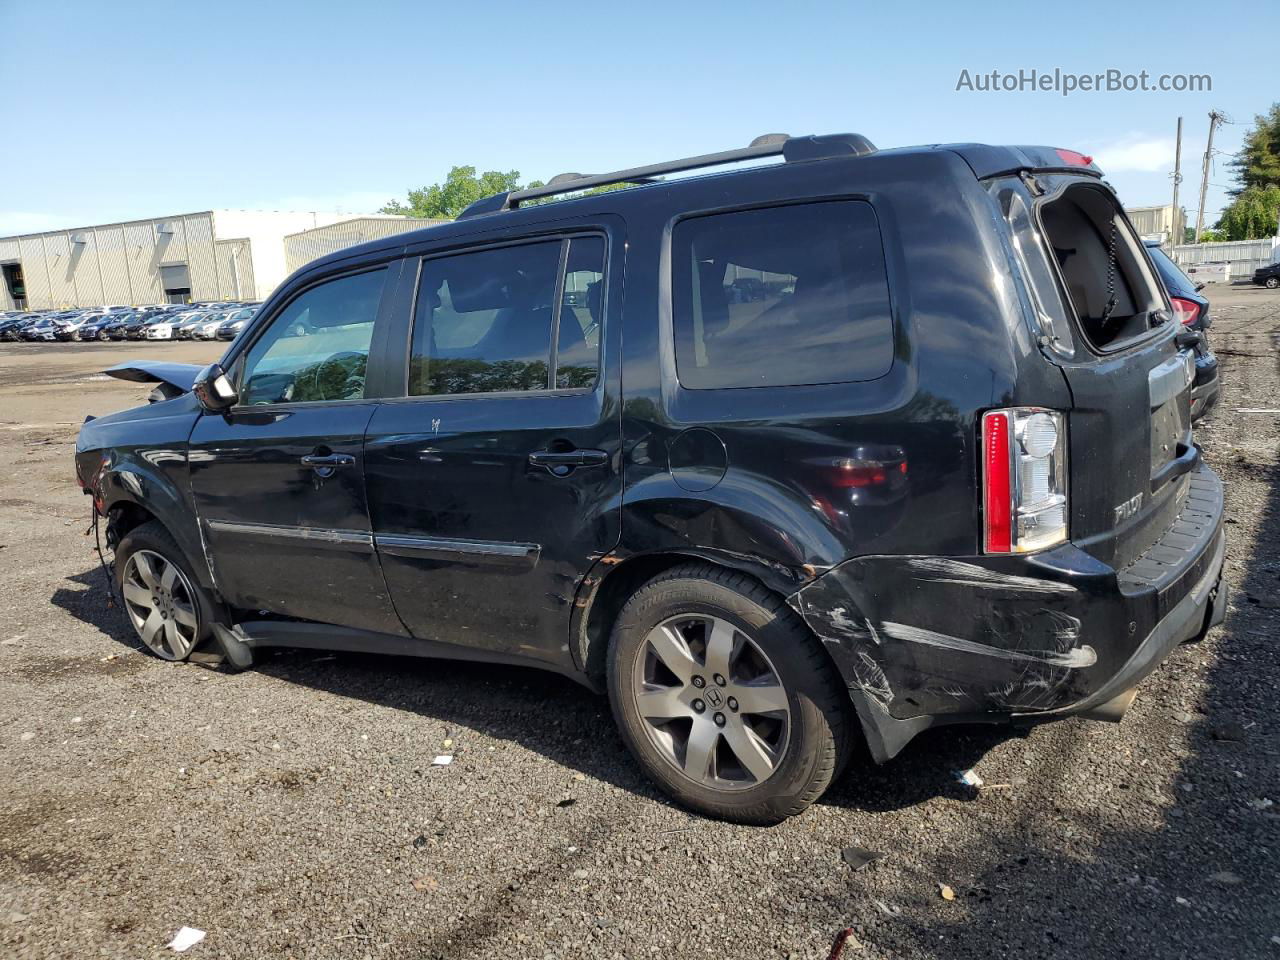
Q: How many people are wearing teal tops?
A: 0